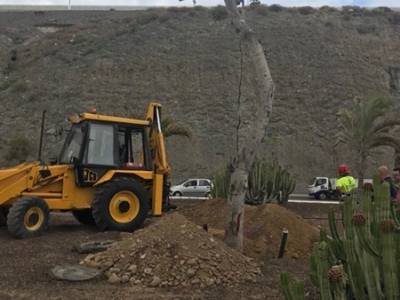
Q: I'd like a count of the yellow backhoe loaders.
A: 1